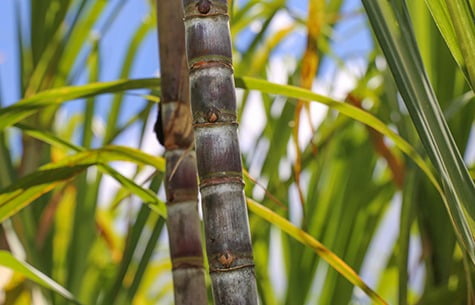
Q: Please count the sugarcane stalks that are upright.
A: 2